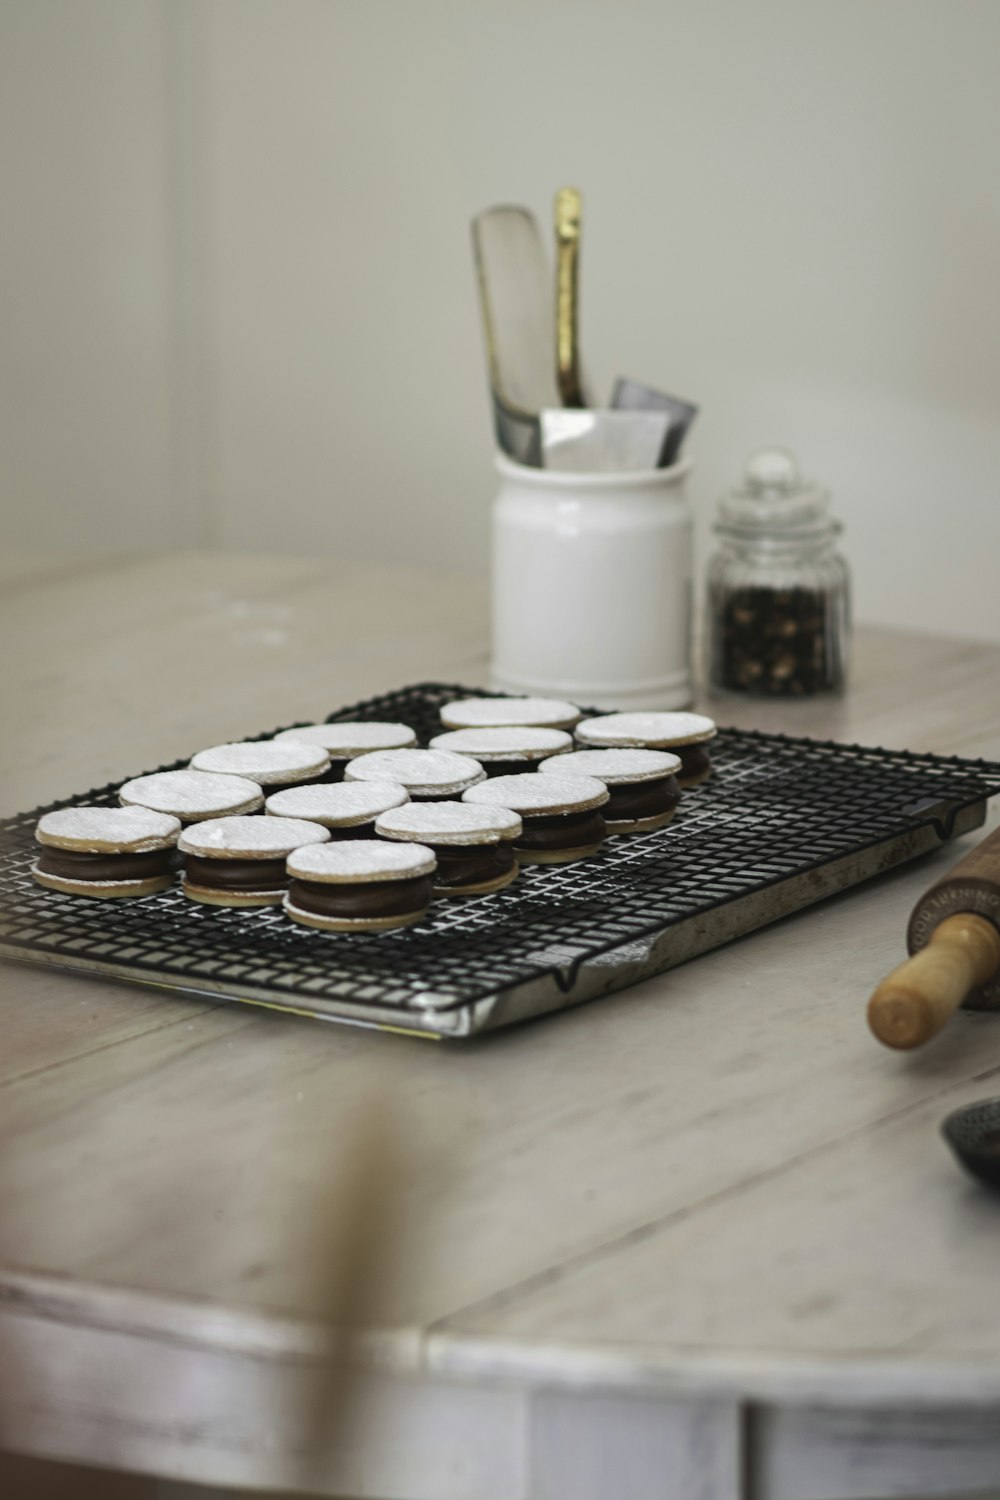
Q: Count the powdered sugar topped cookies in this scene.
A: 14